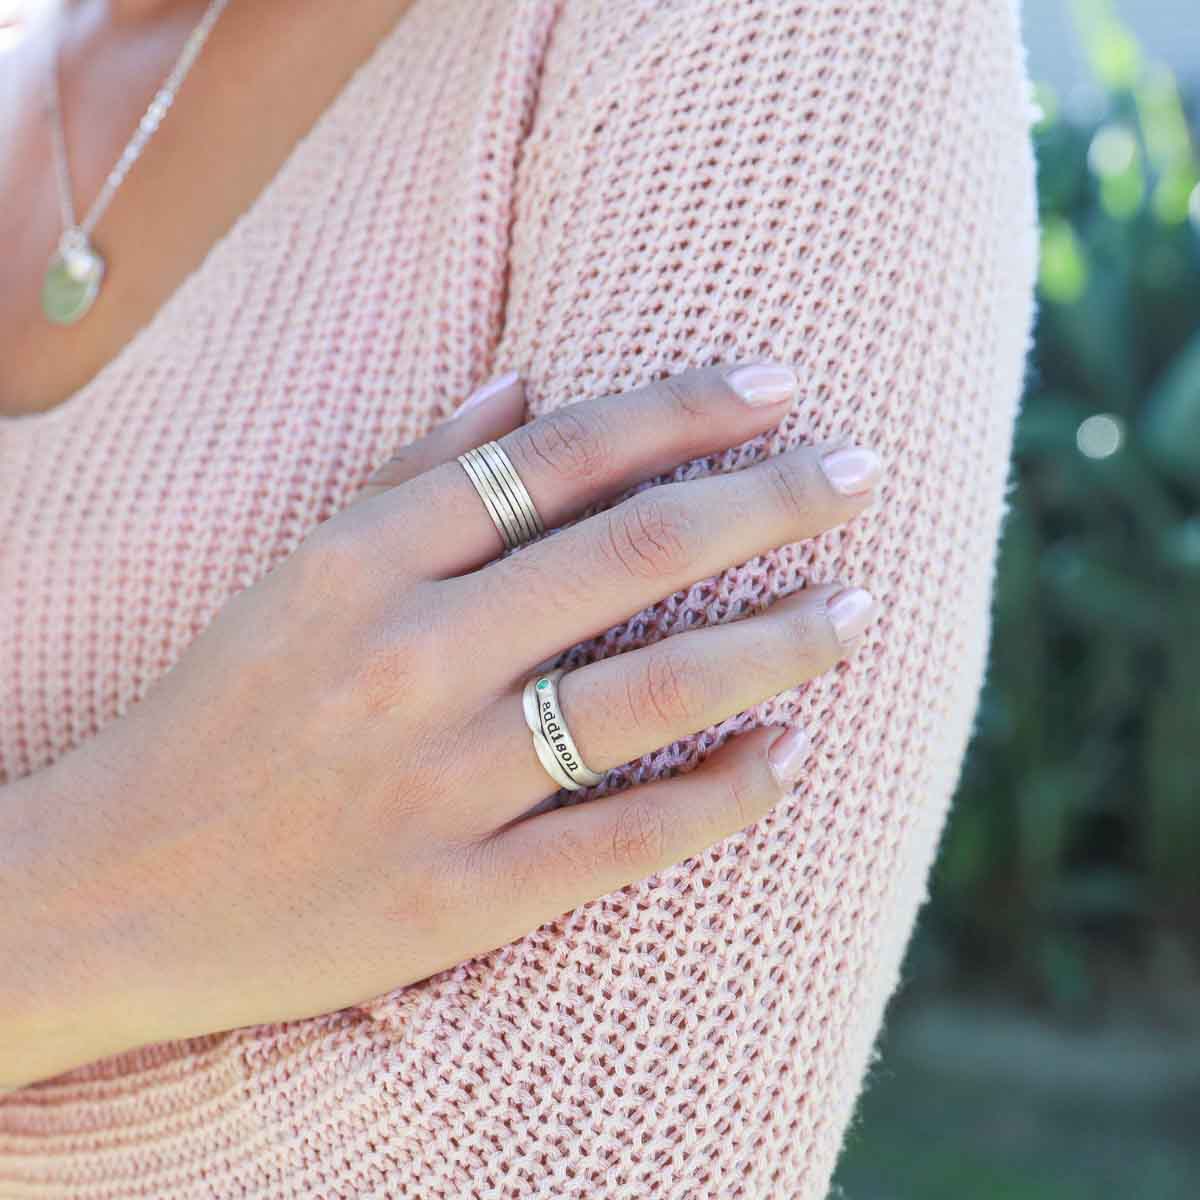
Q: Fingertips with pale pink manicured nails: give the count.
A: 5